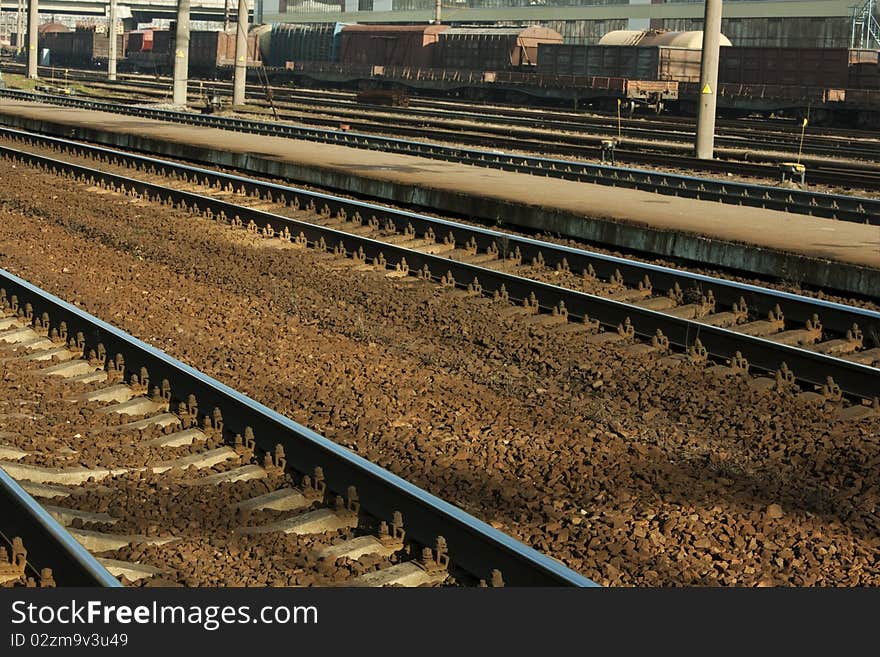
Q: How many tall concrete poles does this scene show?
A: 5